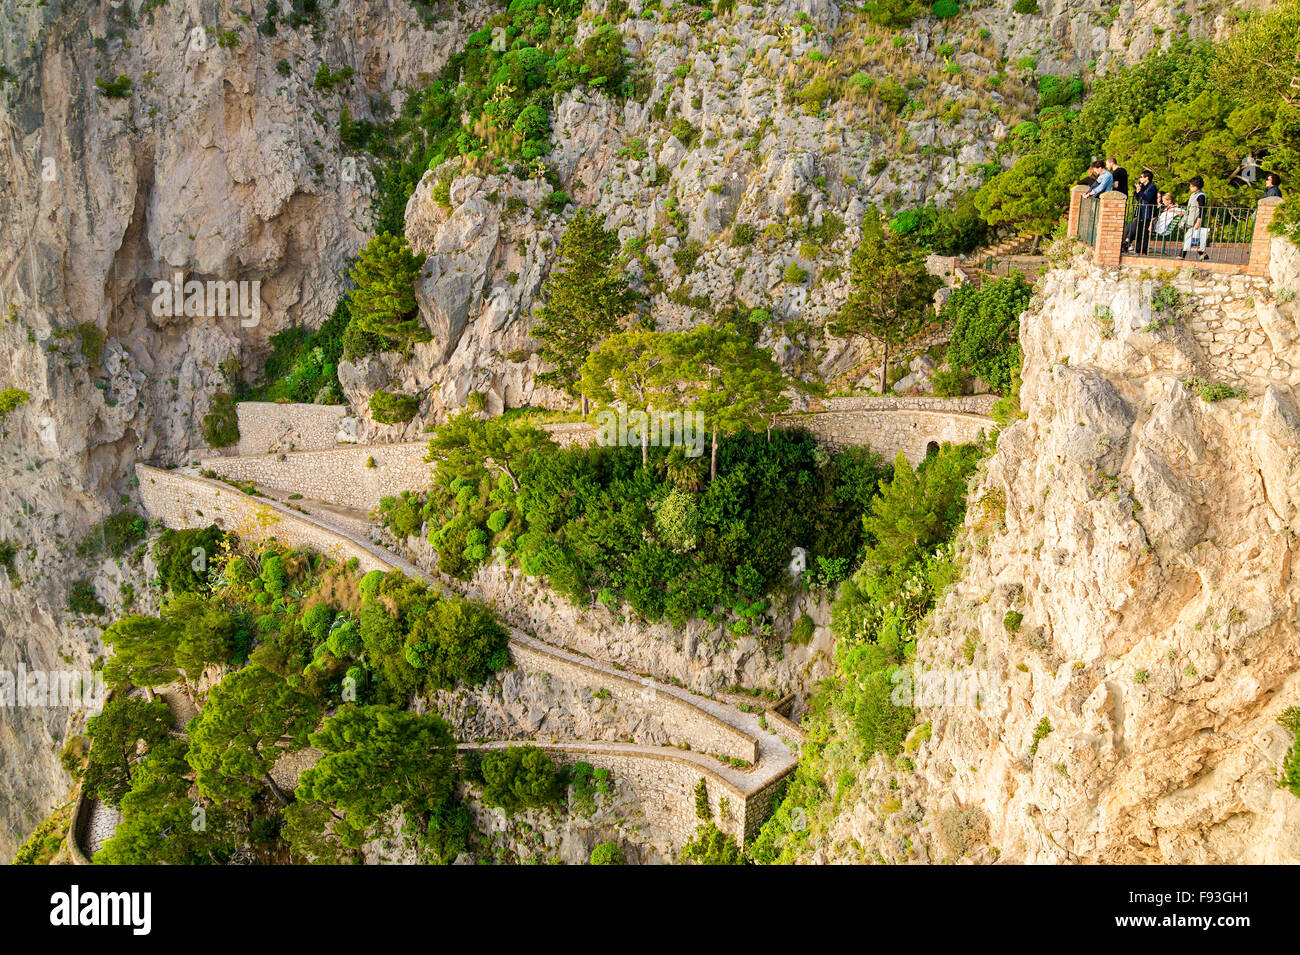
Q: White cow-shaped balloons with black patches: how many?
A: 0